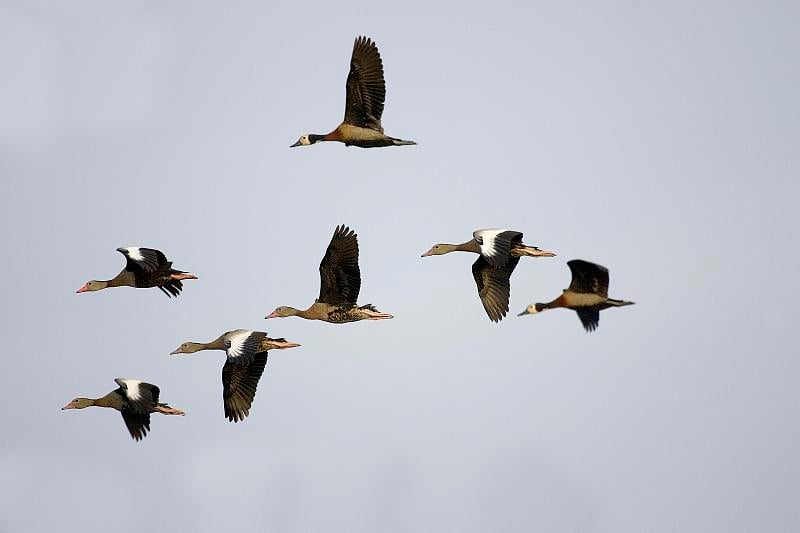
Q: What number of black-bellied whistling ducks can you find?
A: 5